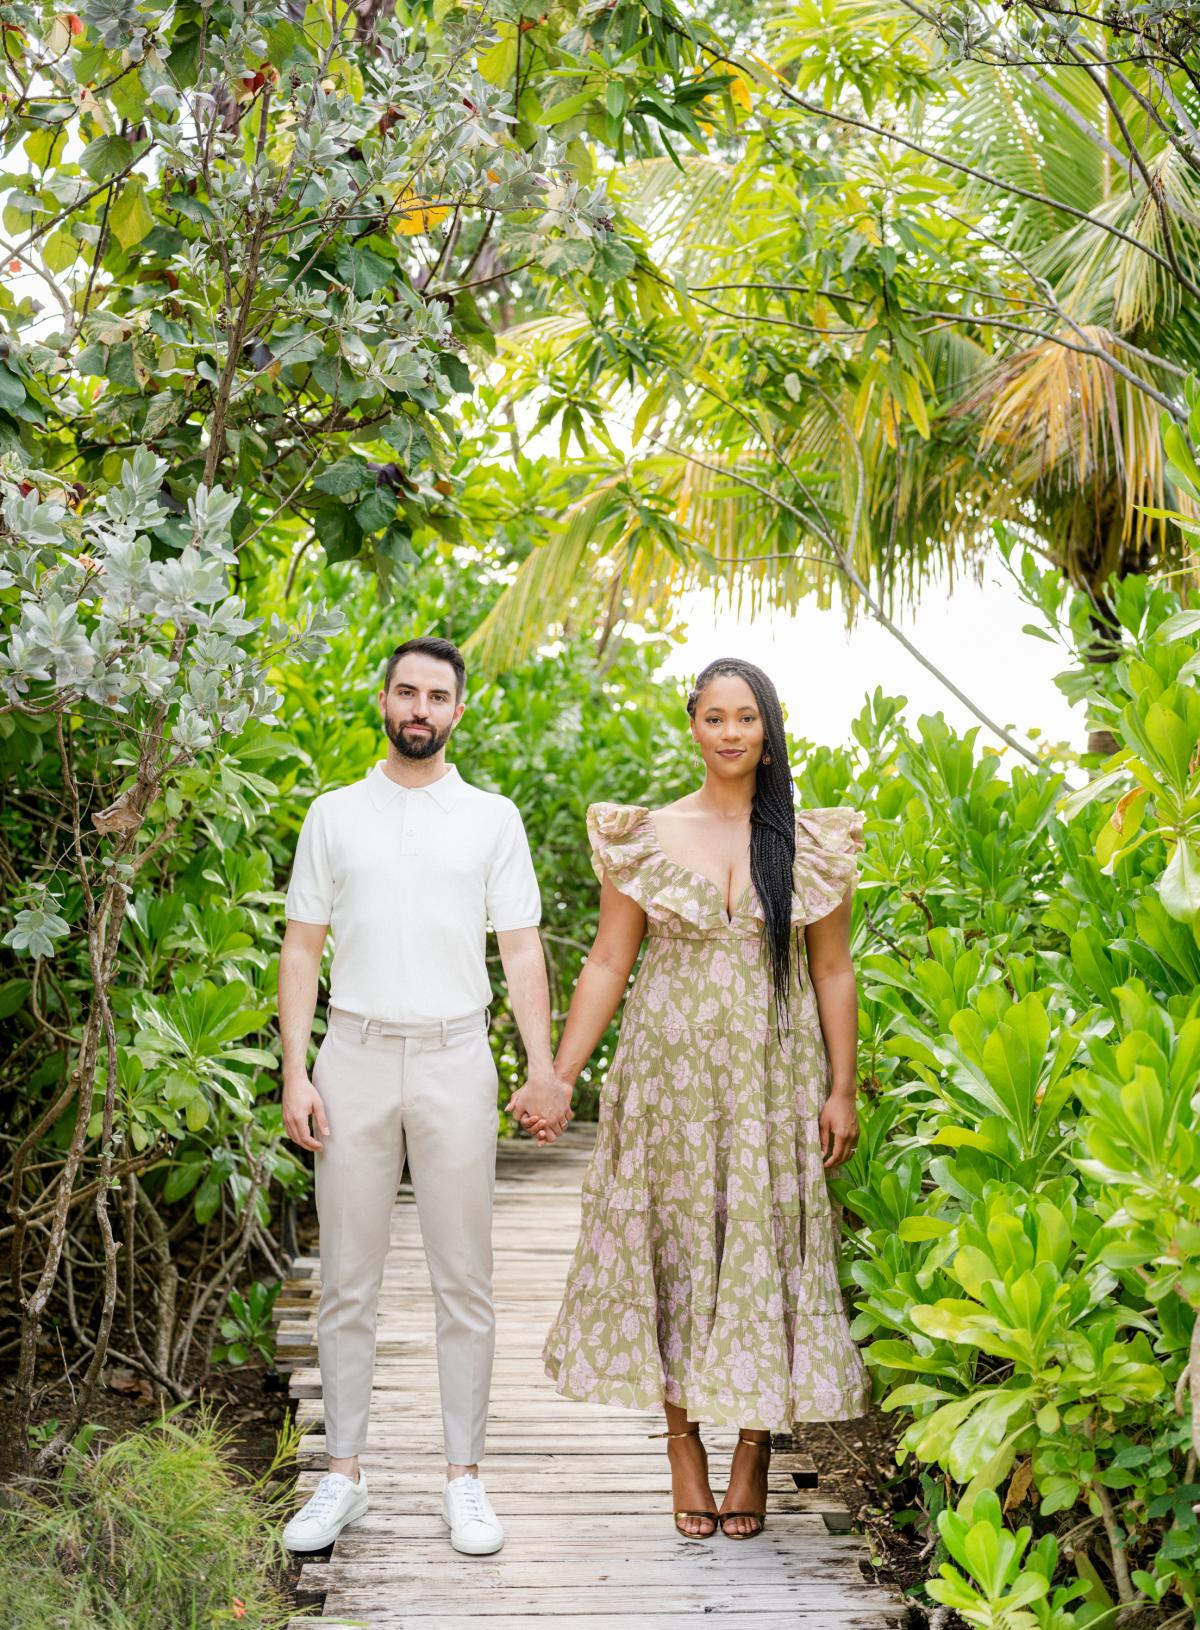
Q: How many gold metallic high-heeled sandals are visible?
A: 2